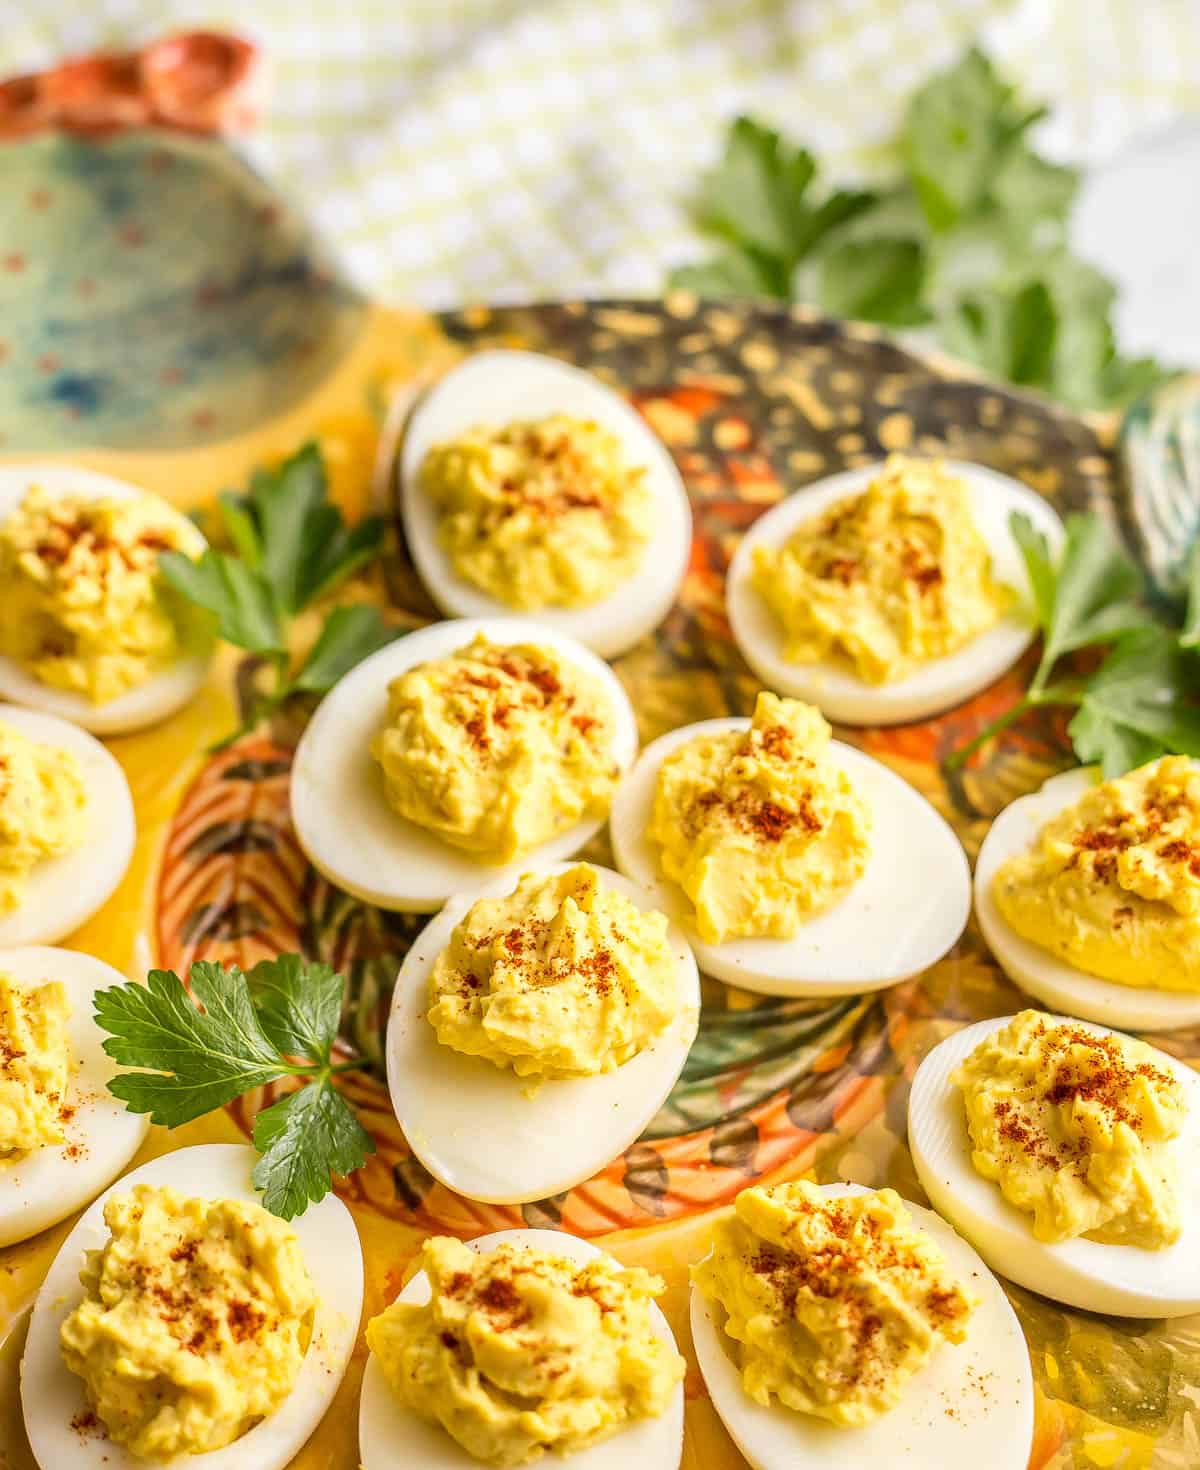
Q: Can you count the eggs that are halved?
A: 13